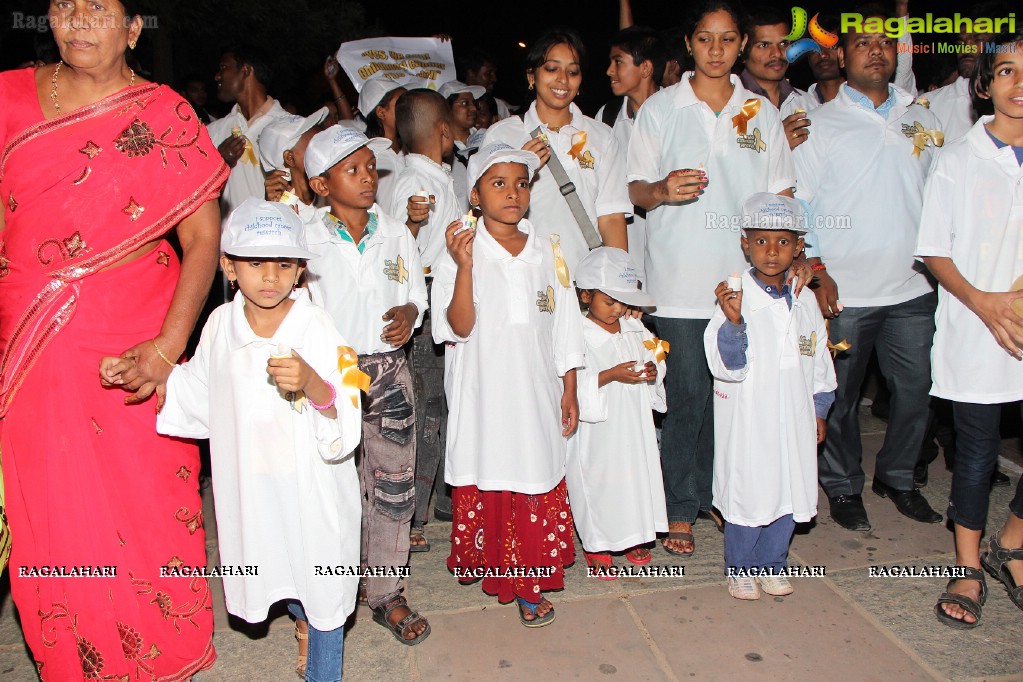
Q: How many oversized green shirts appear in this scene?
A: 0